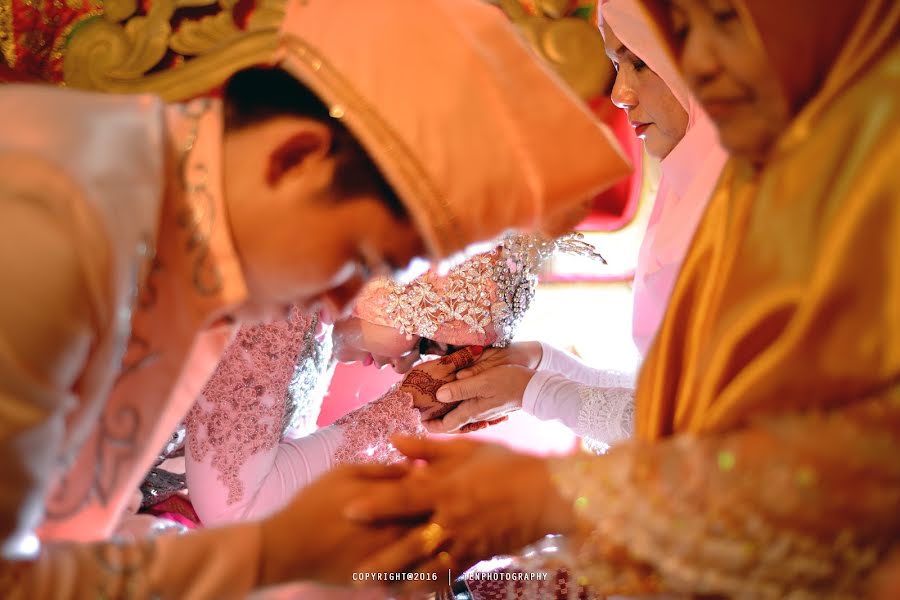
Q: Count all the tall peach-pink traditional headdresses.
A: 1